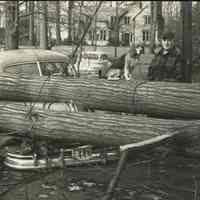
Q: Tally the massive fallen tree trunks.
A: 2